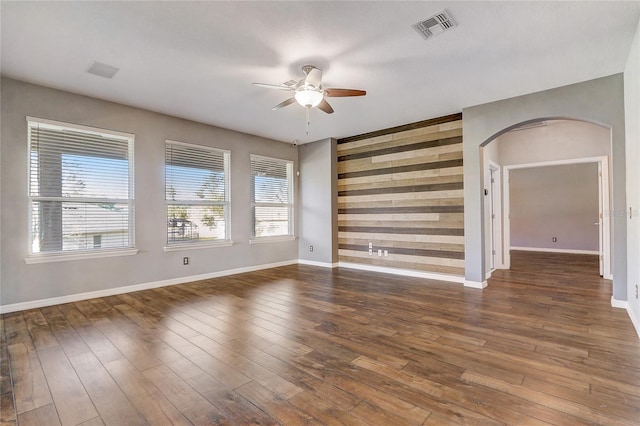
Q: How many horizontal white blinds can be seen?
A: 3